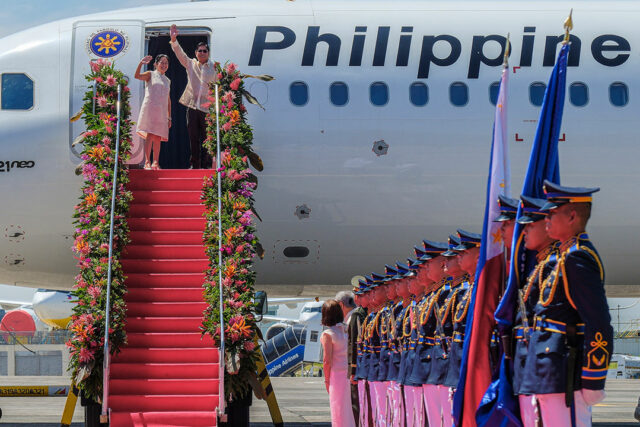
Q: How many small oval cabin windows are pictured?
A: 9